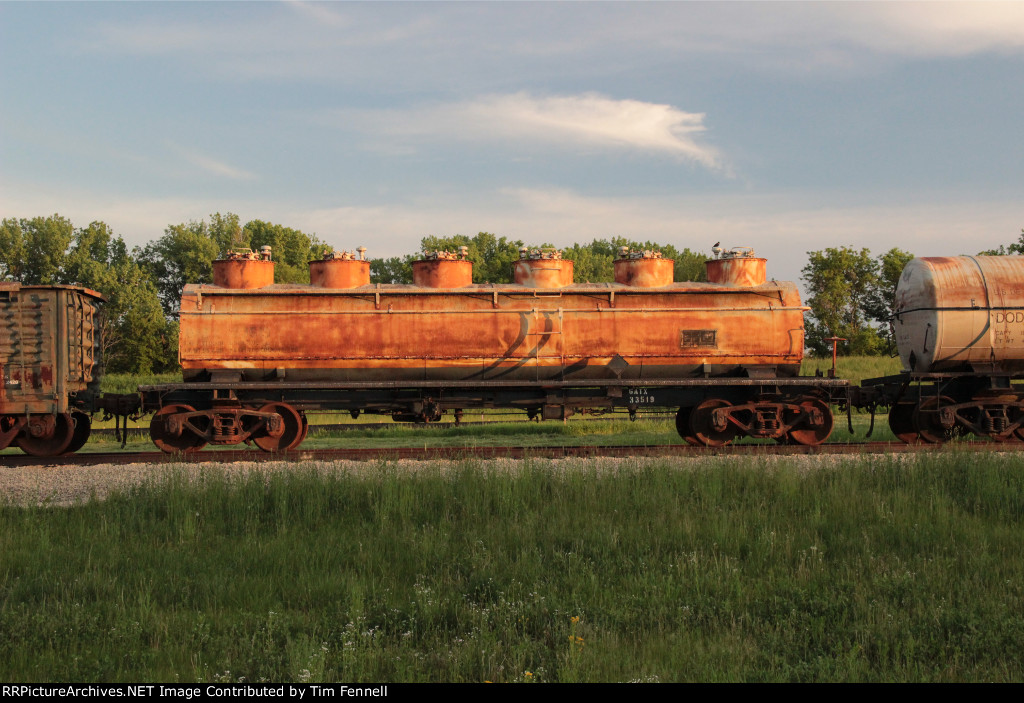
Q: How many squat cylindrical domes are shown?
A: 6